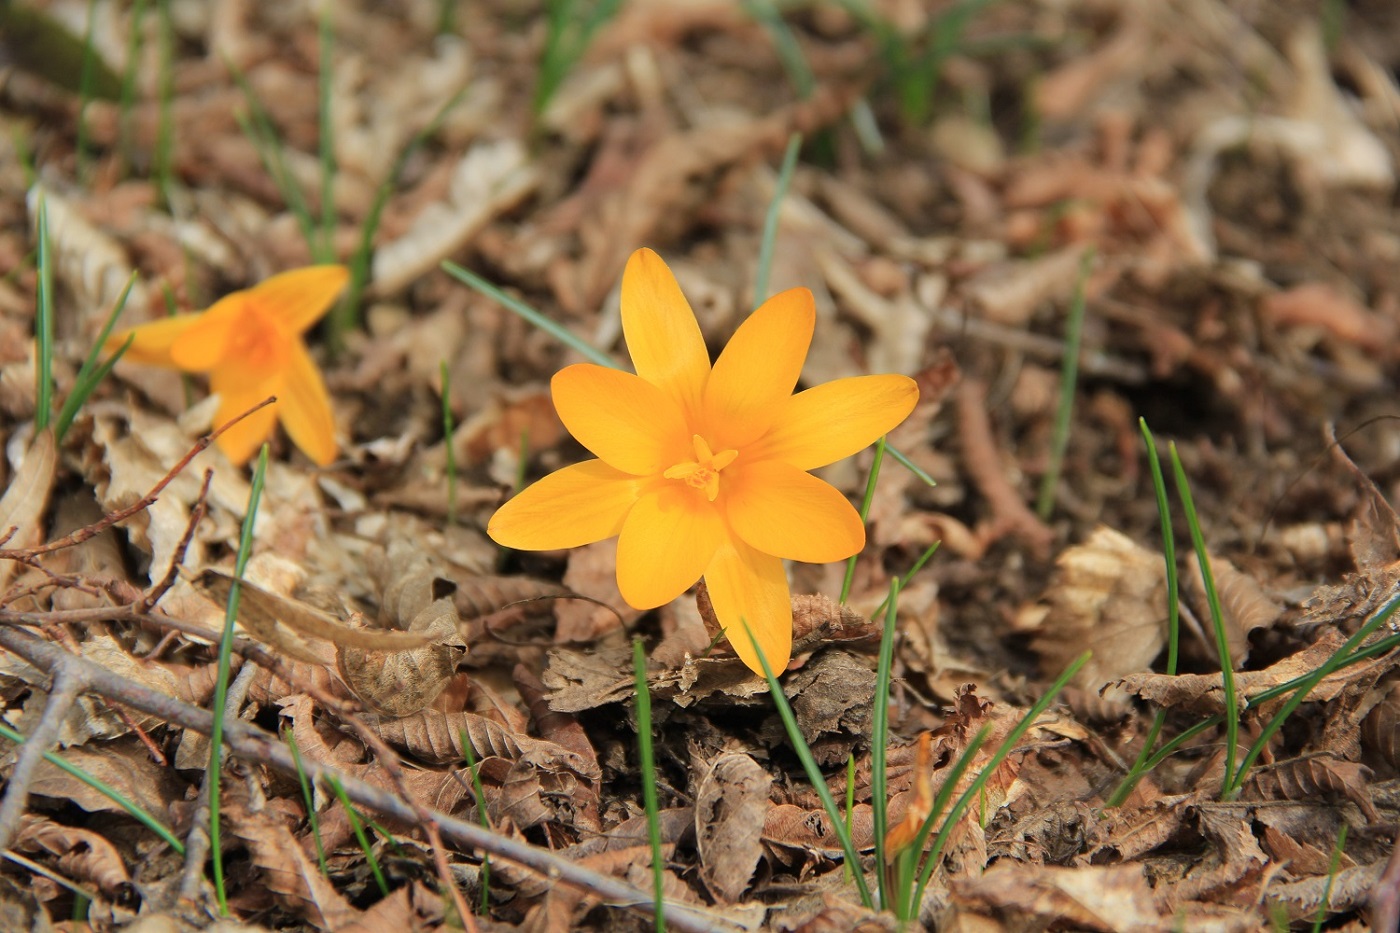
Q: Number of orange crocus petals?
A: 13